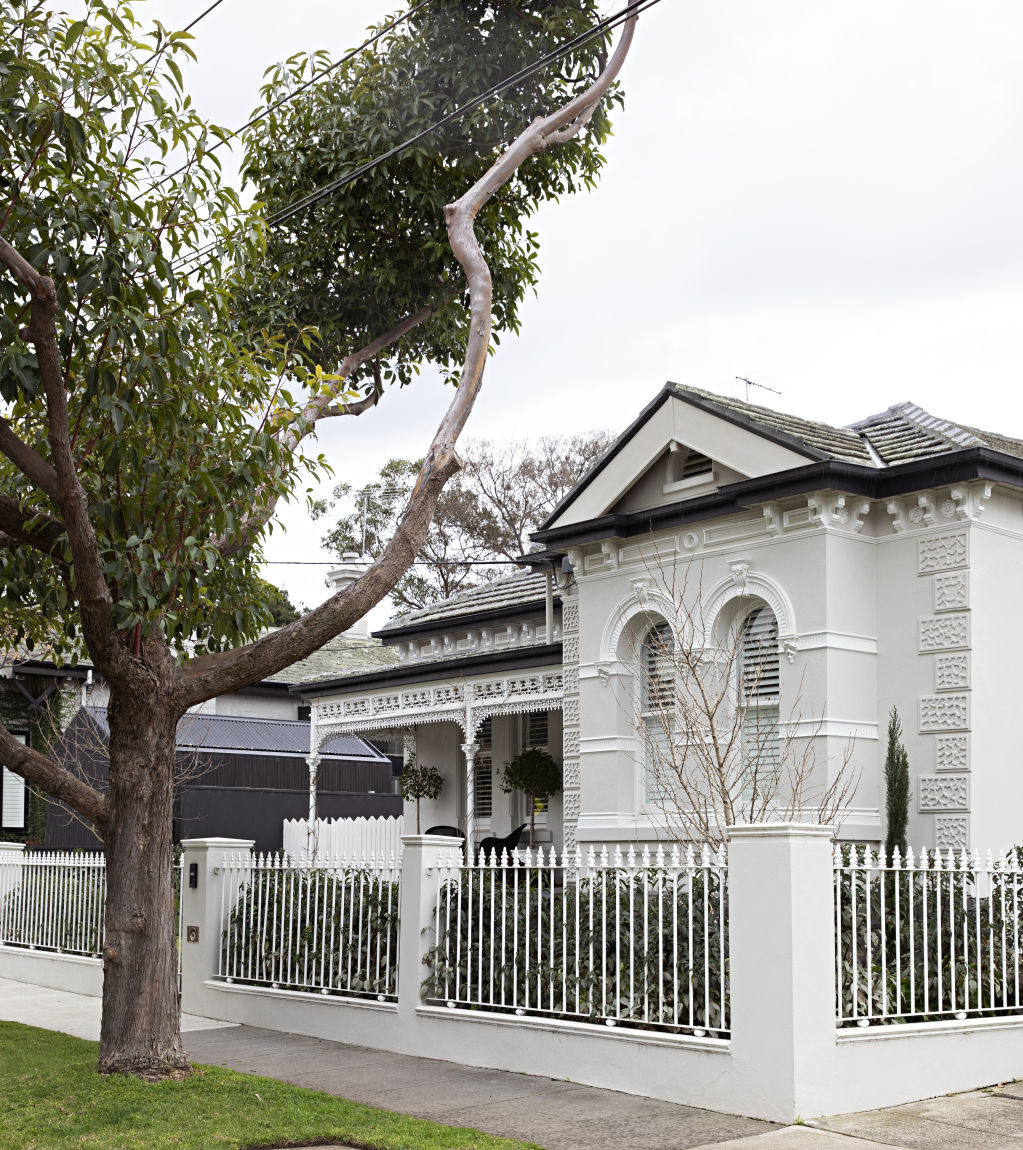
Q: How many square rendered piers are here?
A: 4